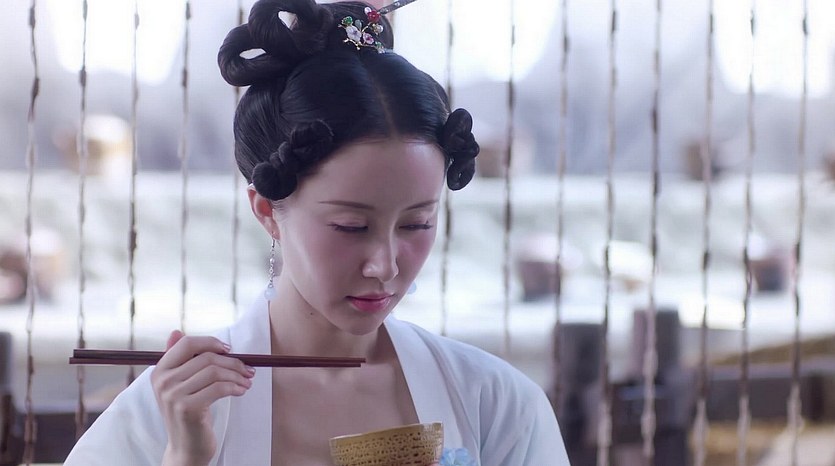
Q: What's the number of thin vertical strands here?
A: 13